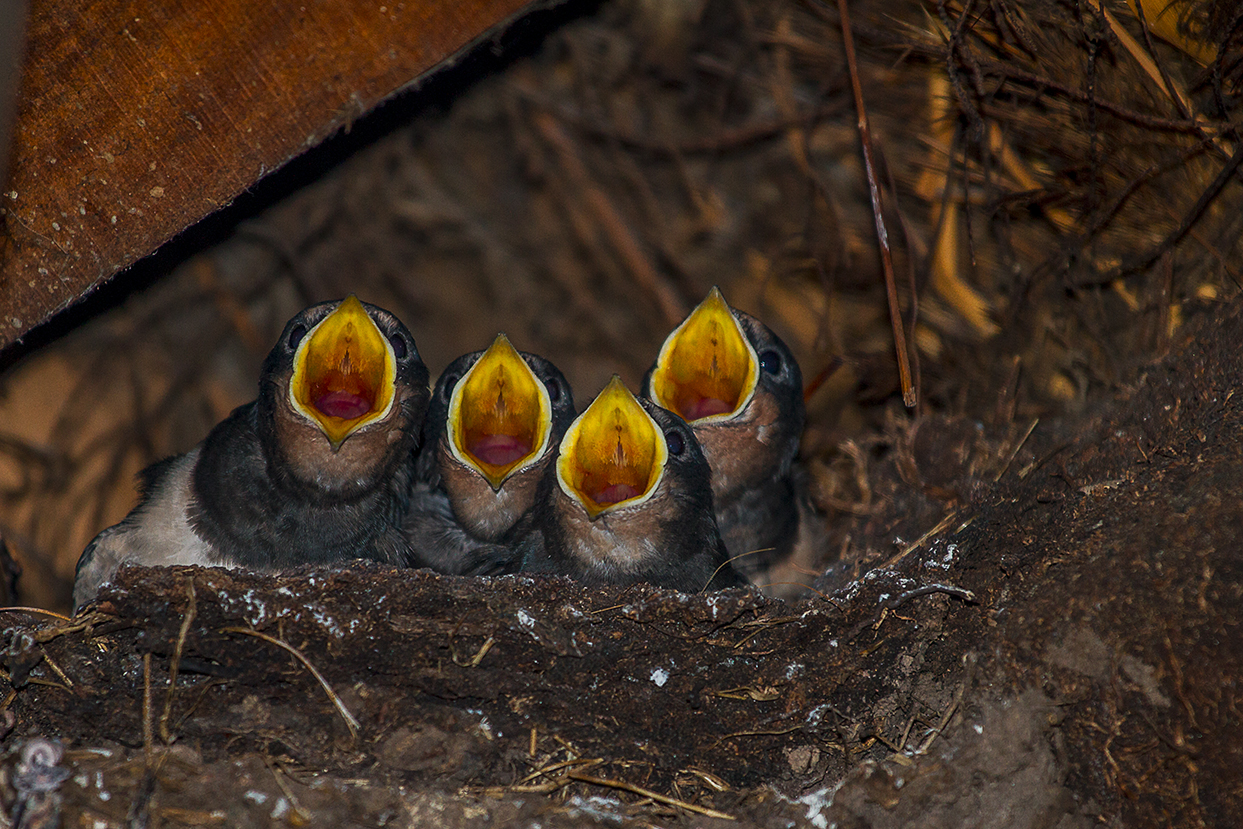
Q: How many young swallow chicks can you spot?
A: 4